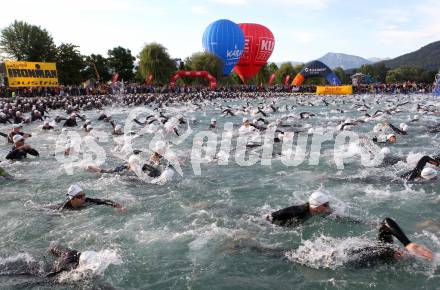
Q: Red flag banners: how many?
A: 4